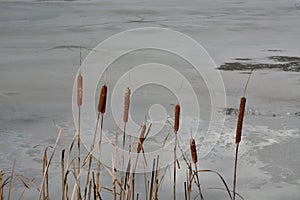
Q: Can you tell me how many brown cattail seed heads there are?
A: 7